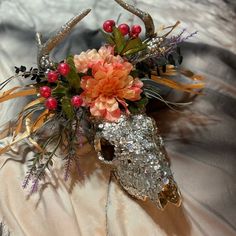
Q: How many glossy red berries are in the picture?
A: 8